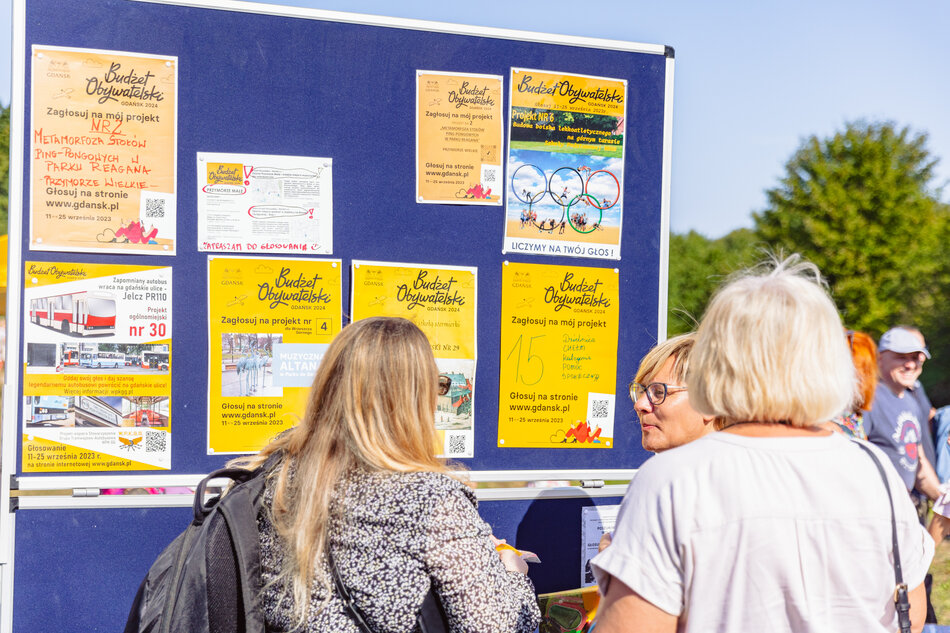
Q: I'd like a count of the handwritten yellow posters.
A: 2